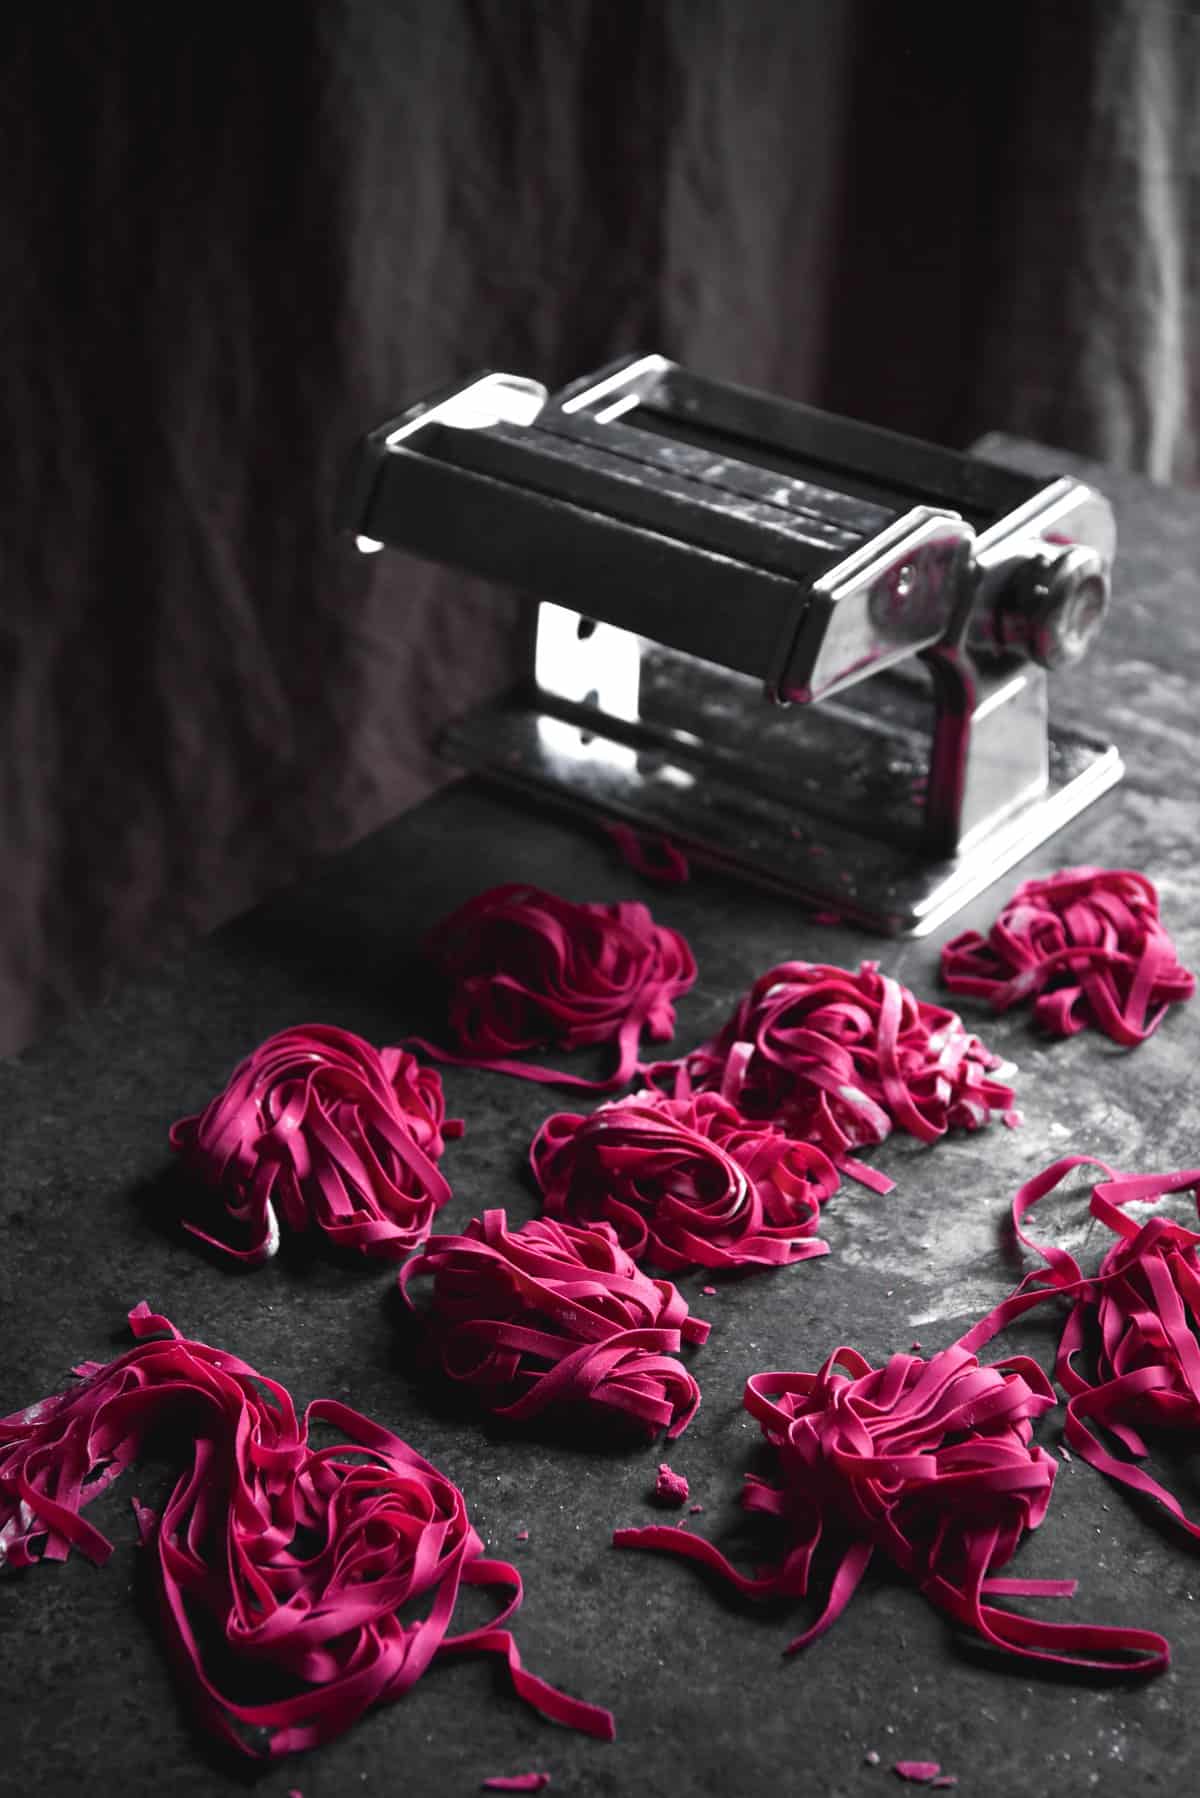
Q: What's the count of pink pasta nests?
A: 9